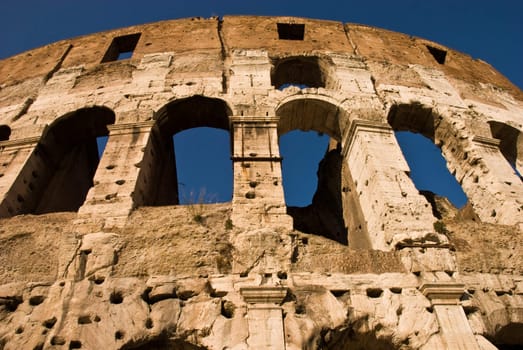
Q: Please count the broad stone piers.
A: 5